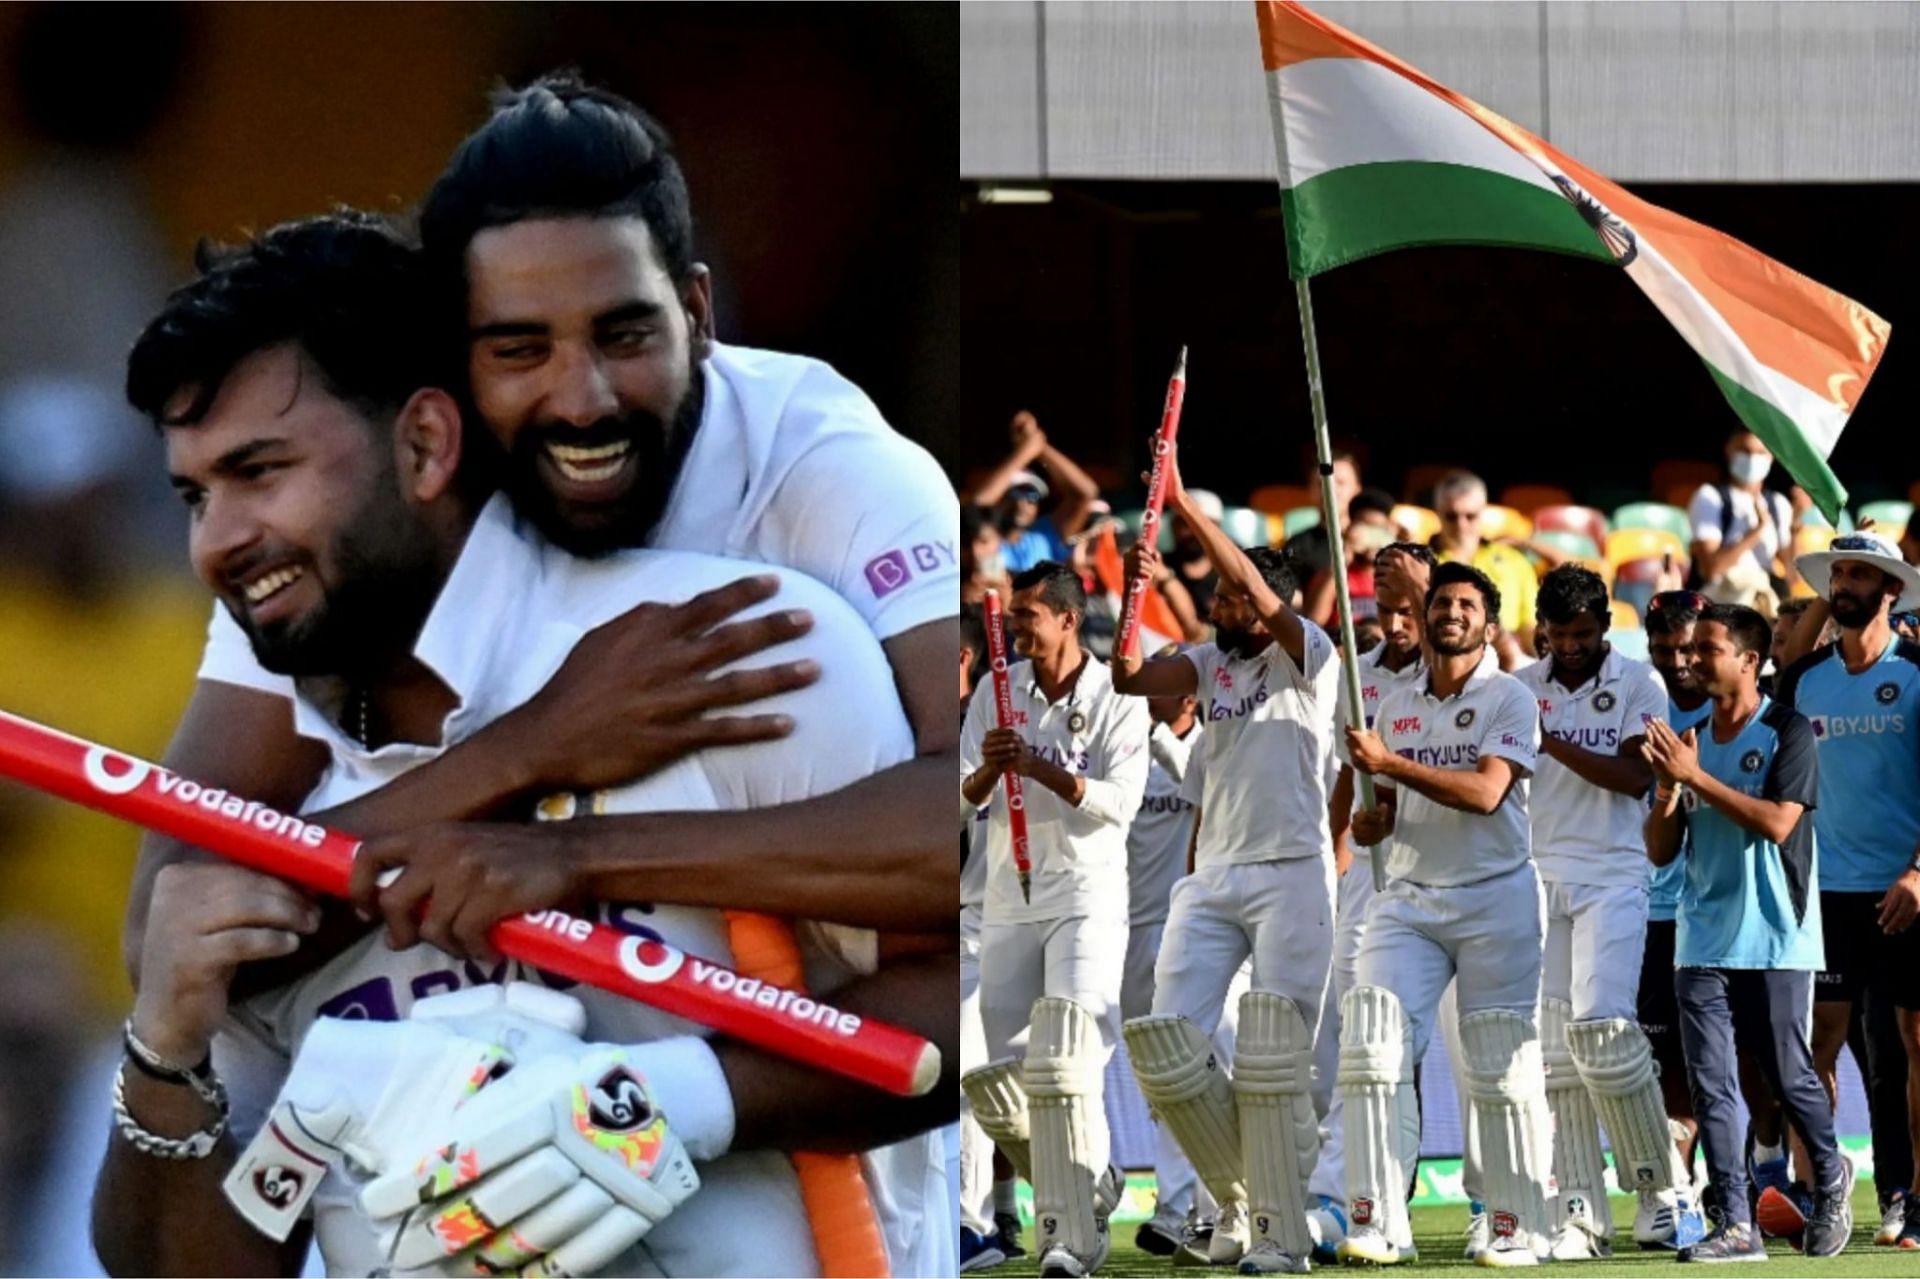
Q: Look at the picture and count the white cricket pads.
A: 8